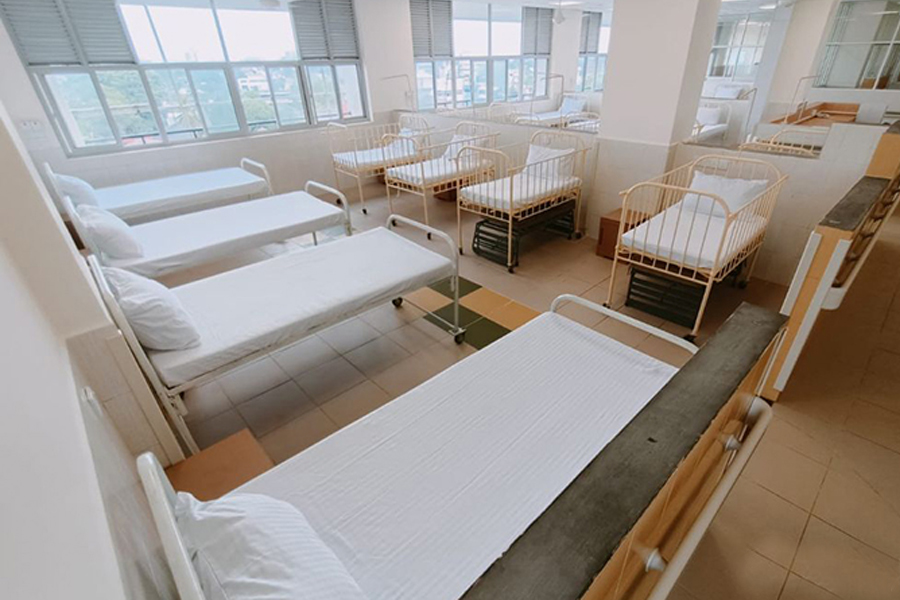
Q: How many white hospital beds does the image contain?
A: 4